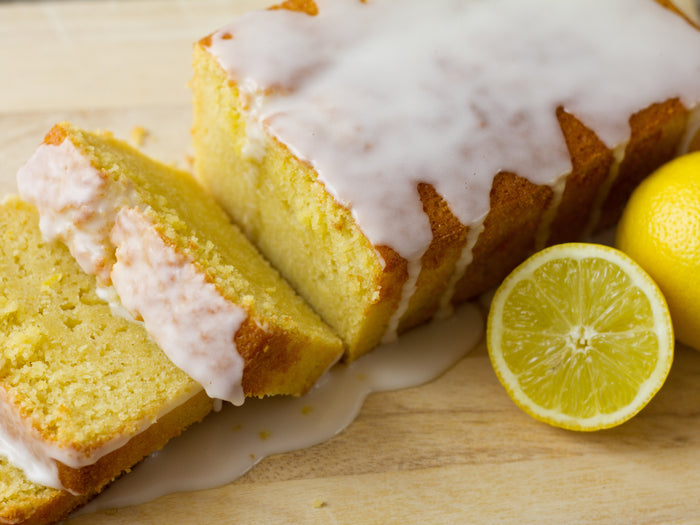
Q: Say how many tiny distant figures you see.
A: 0